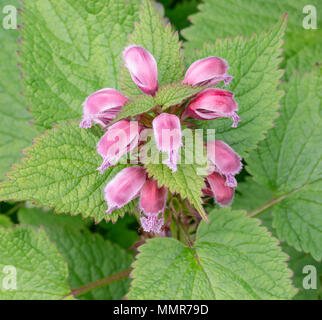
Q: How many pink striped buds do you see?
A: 10